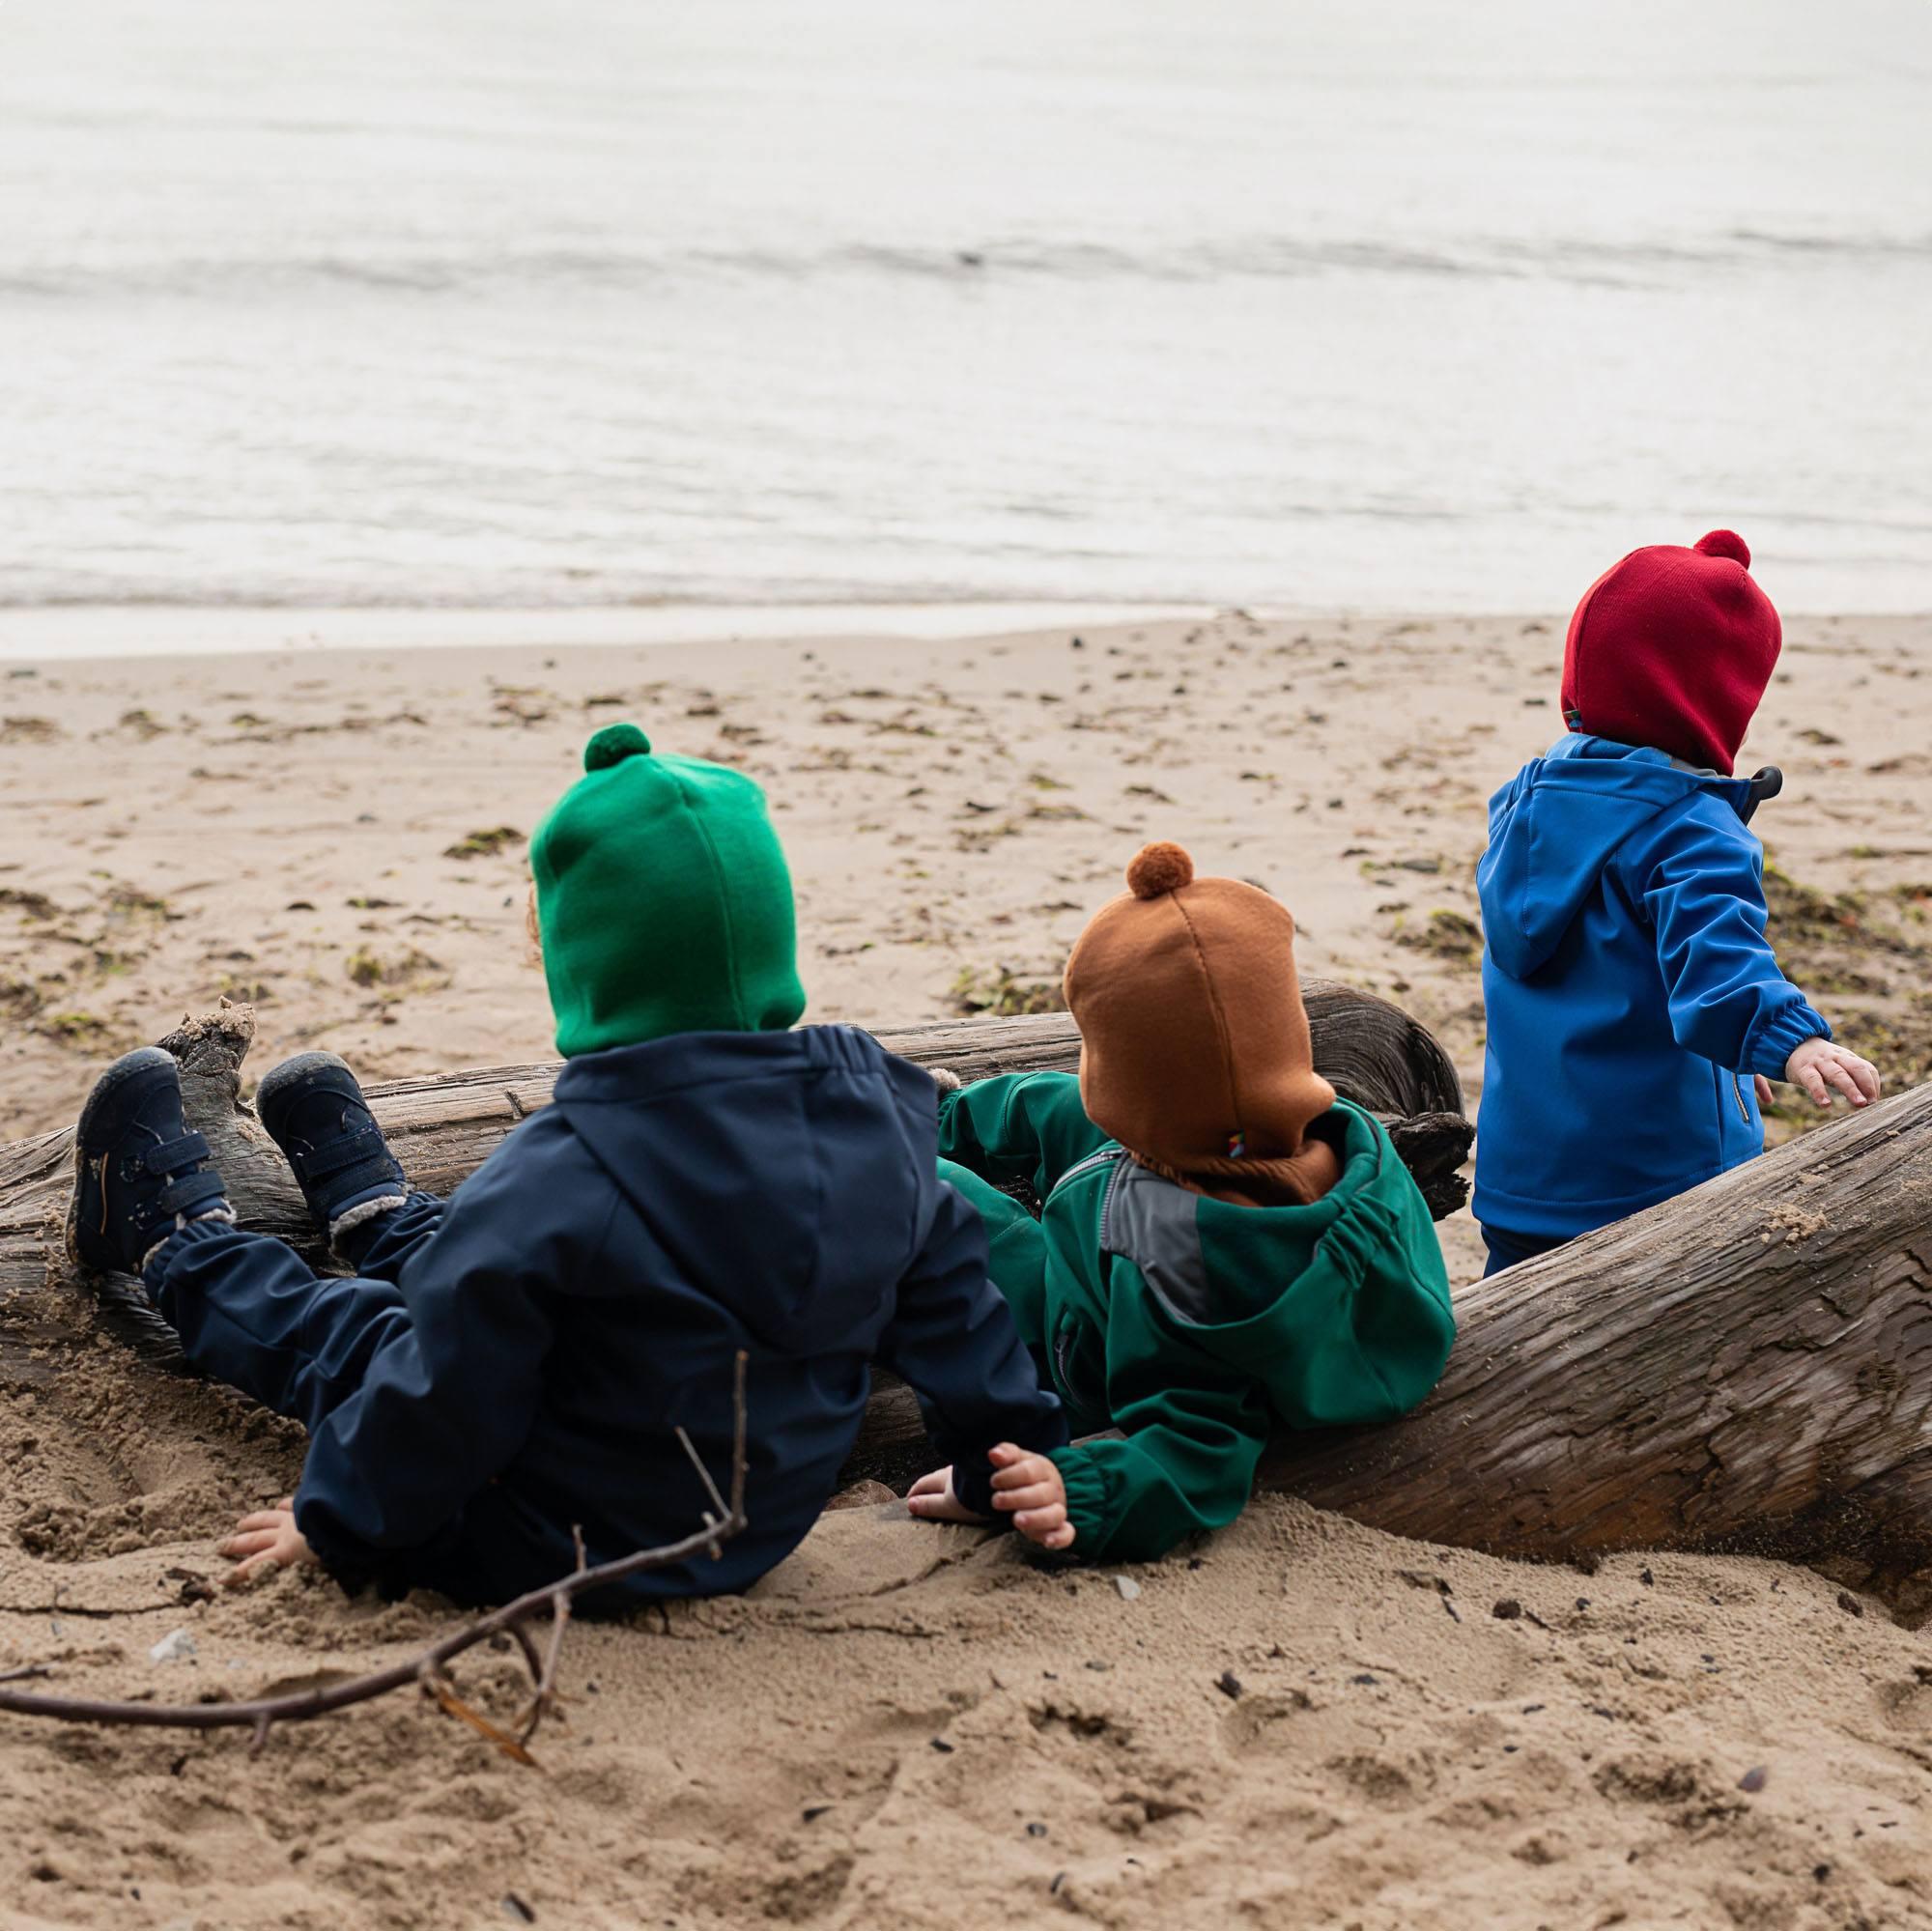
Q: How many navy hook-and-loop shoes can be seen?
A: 2